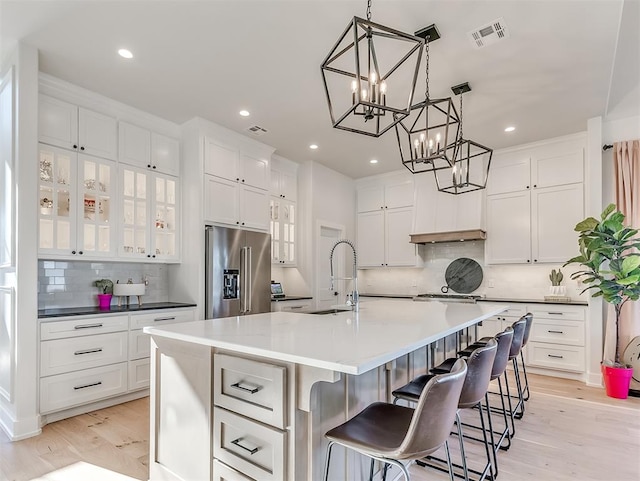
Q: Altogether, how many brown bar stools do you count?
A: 5